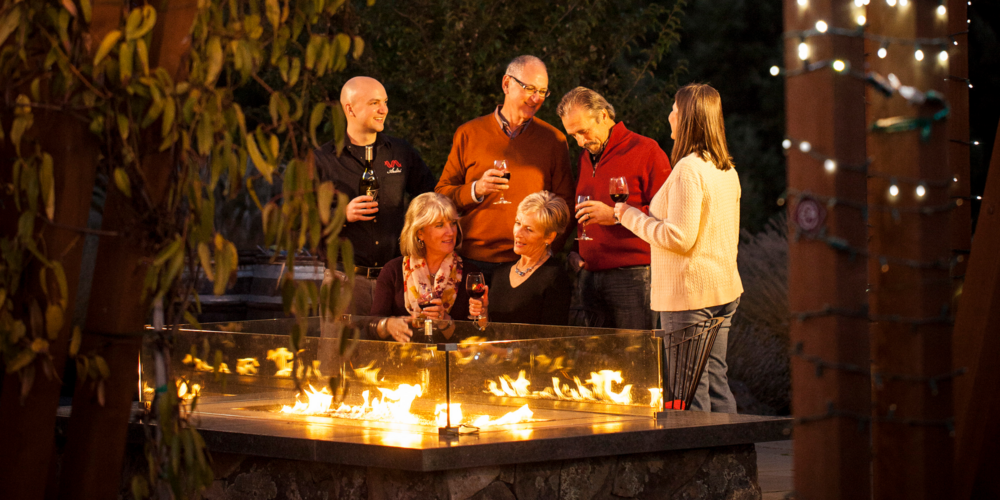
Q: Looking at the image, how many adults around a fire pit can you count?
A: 6